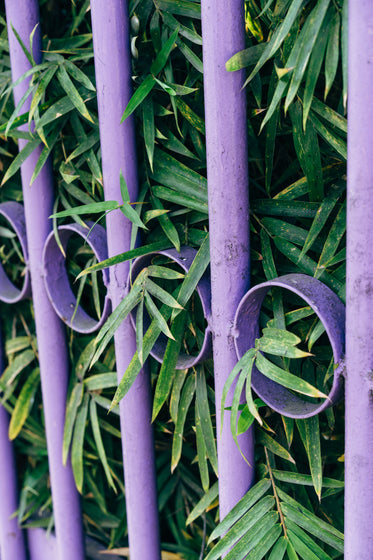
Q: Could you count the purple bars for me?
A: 5